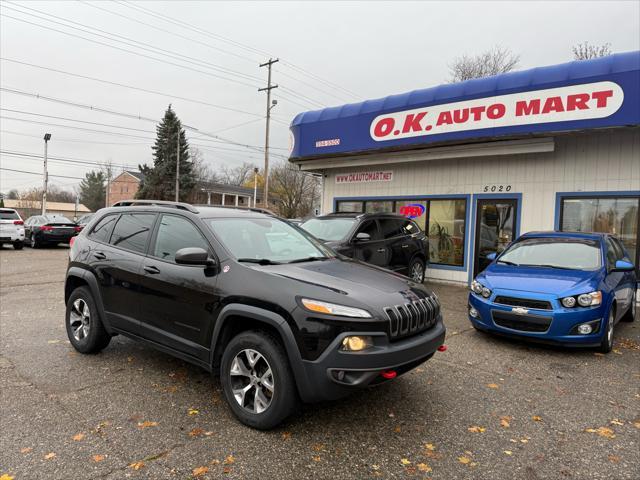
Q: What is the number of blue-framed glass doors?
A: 1